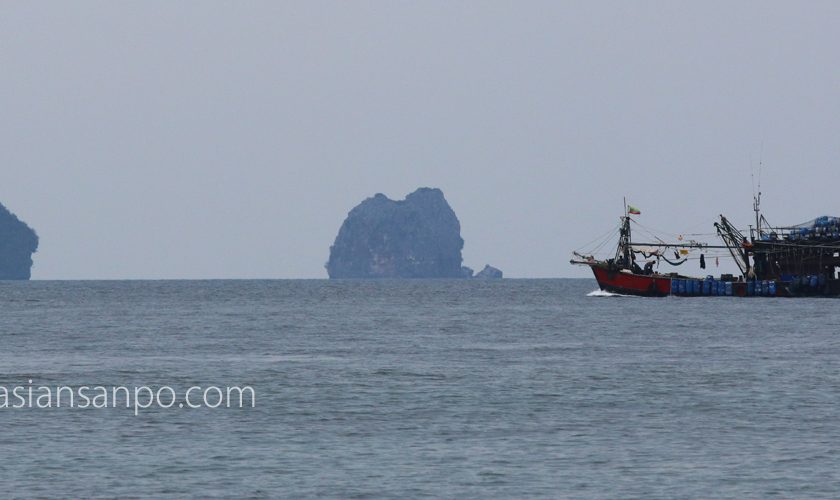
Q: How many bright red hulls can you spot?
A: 1